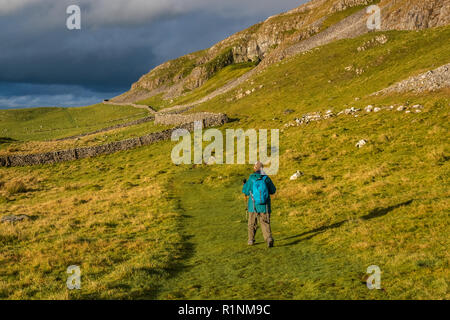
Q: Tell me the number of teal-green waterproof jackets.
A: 1